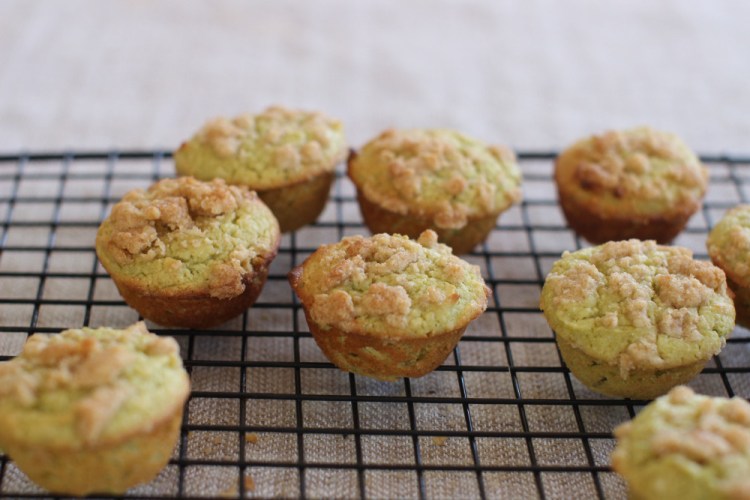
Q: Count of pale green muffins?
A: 9